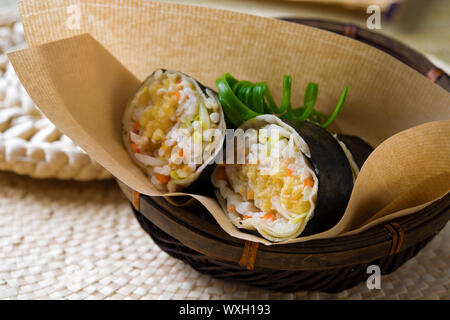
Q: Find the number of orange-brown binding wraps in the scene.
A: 5